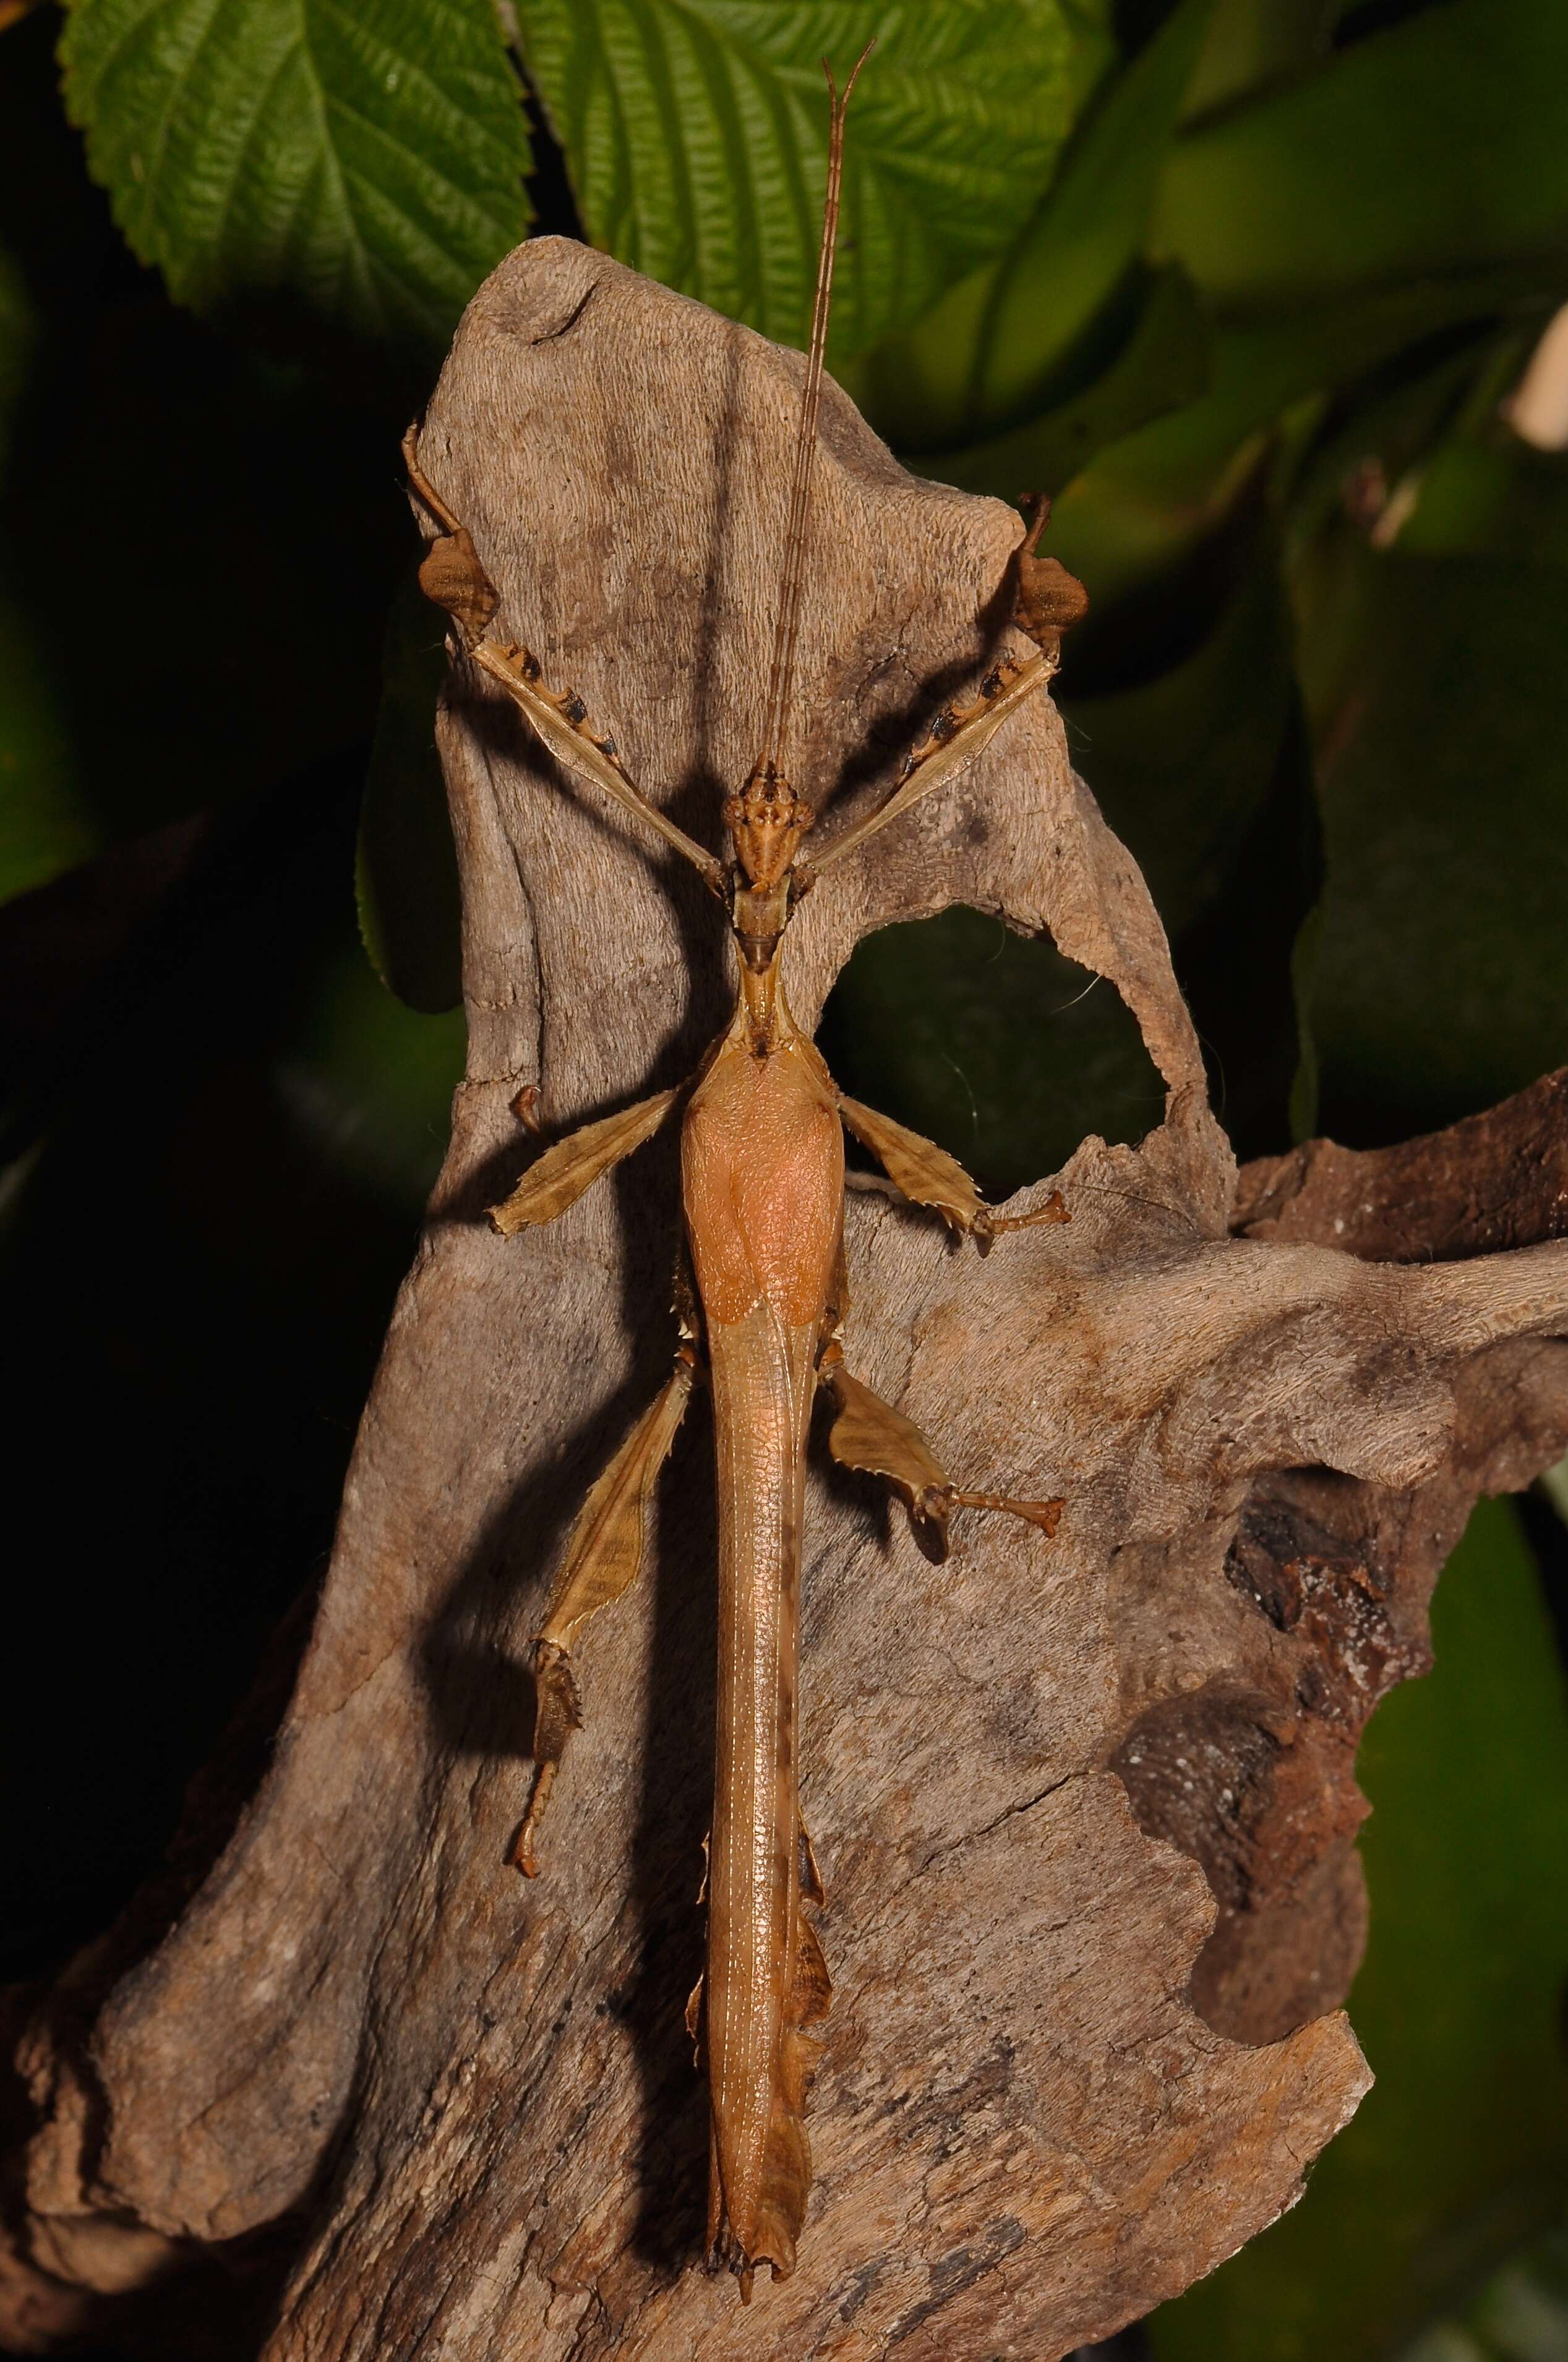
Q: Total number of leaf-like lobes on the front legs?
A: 2